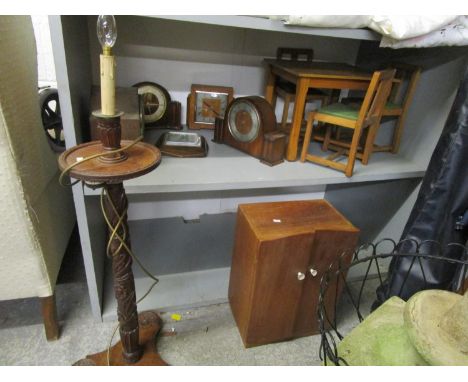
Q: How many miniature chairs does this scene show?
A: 3